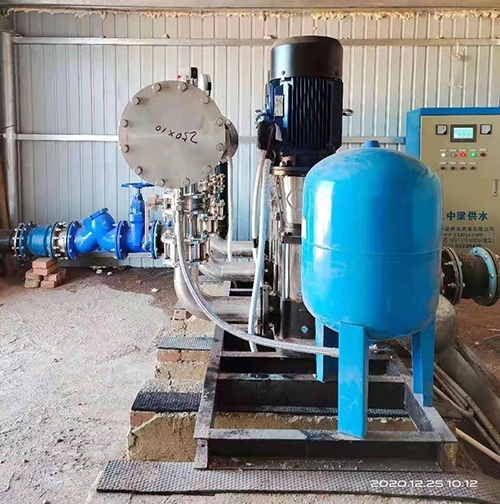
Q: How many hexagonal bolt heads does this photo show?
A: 12